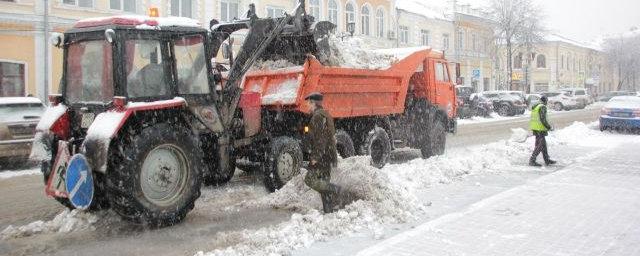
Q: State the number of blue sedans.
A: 1